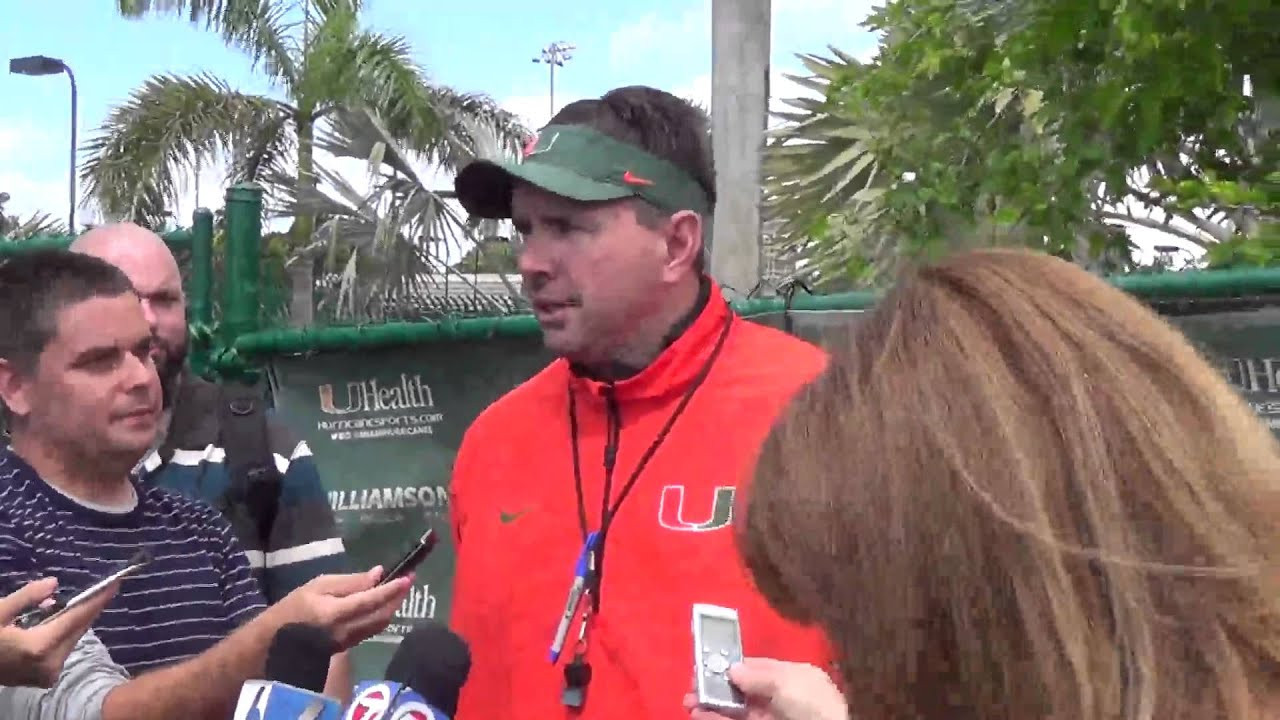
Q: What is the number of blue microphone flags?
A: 2